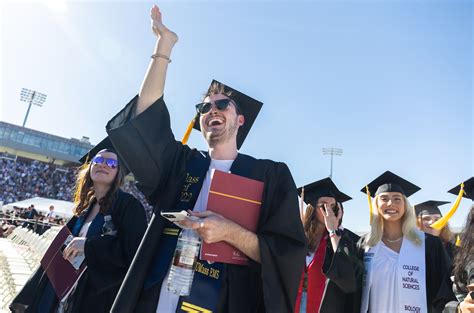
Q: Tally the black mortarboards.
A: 6